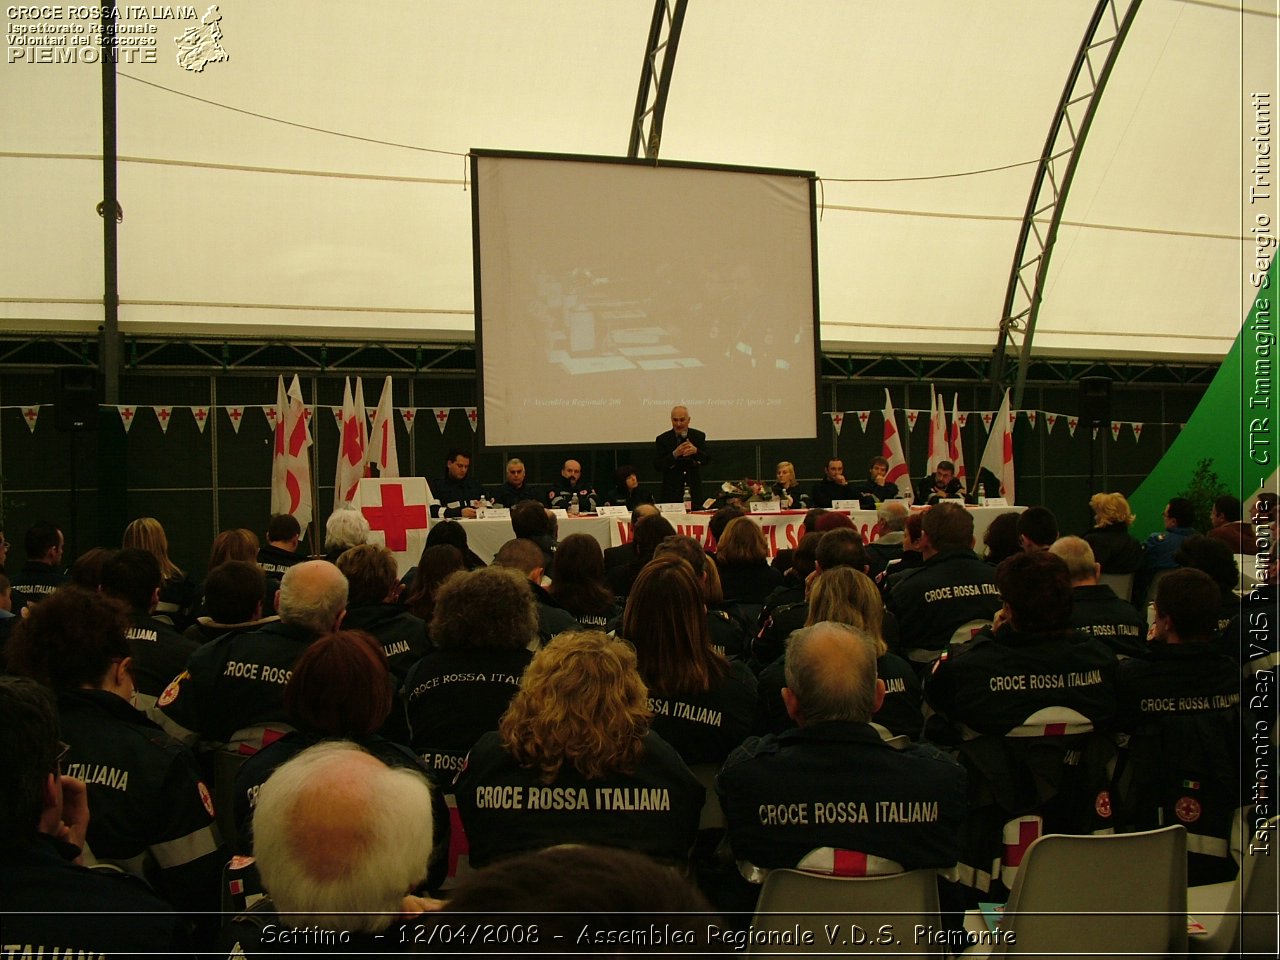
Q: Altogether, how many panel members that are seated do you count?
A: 8